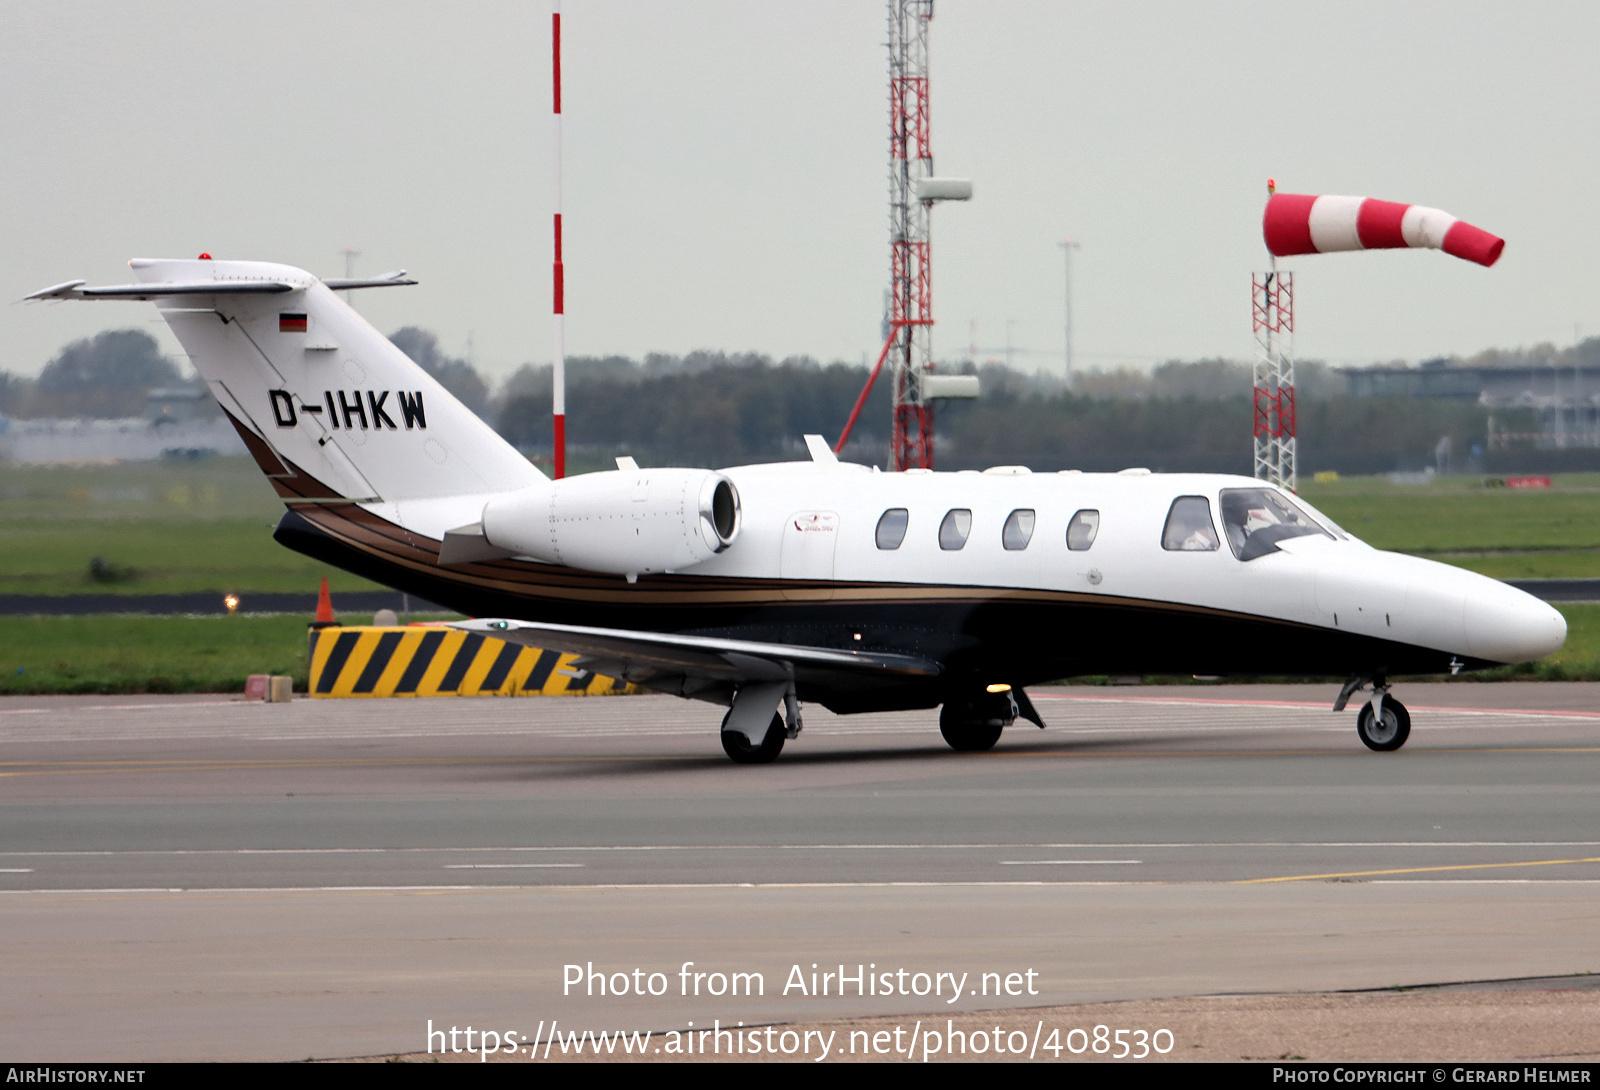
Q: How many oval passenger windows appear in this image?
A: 4